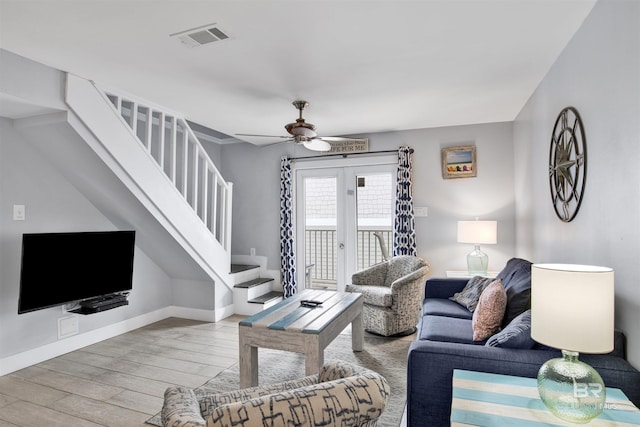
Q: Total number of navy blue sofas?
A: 1